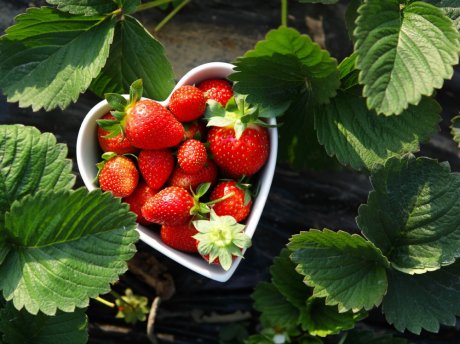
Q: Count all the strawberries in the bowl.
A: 15